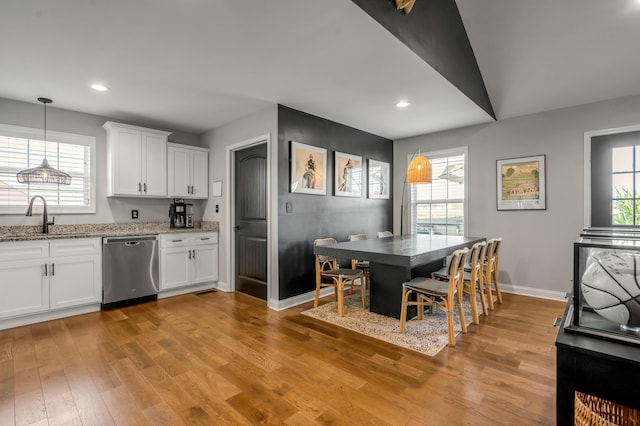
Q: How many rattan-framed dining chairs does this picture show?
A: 6